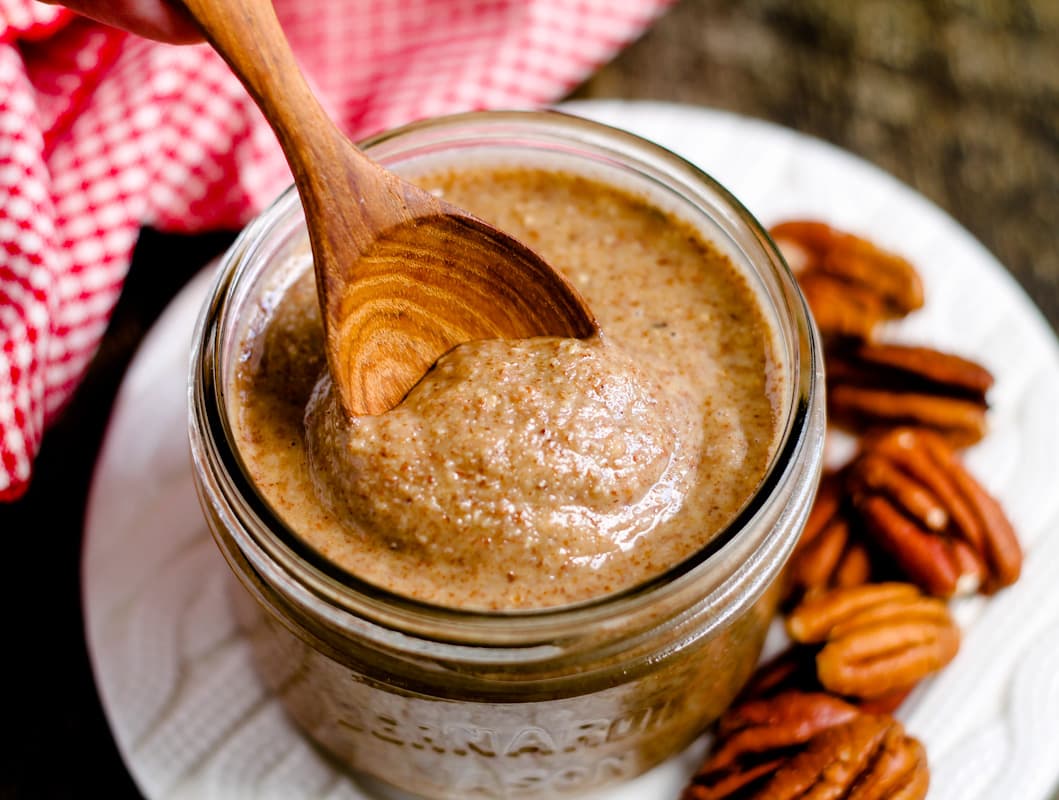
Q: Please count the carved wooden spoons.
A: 1